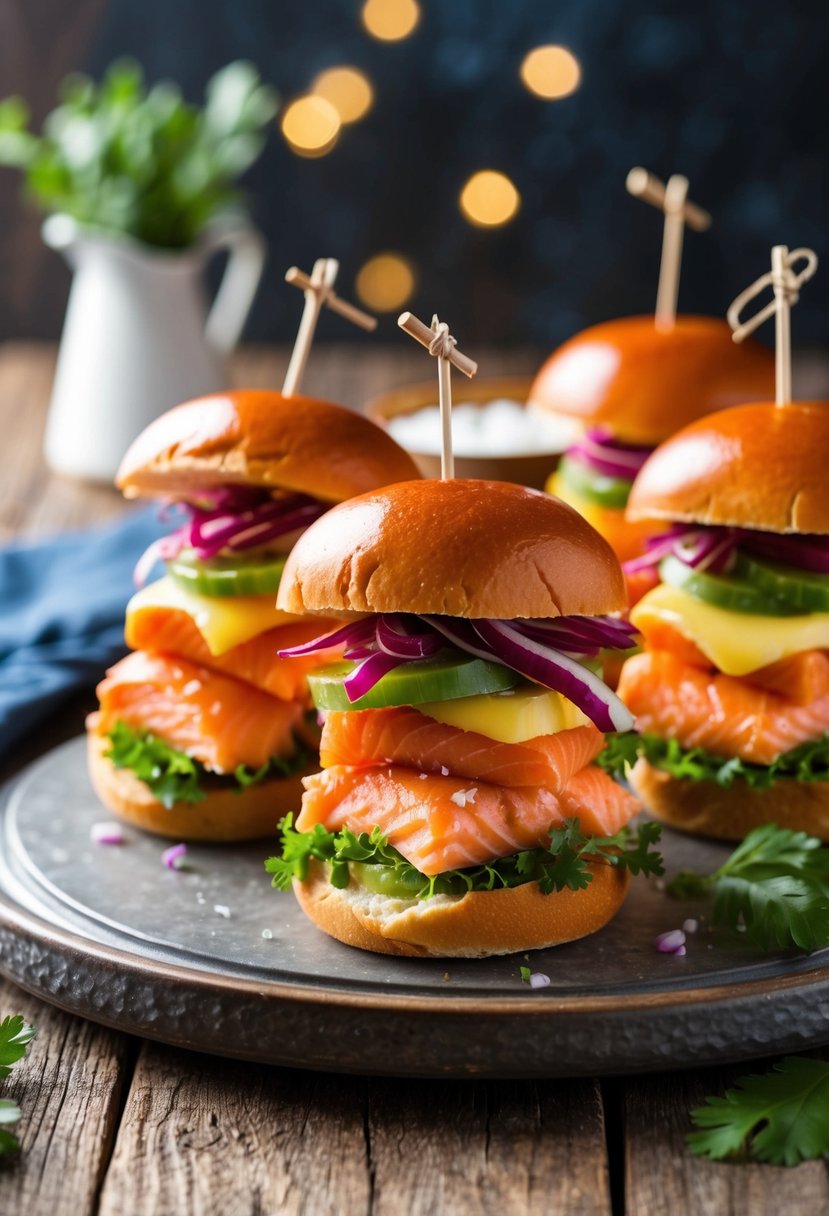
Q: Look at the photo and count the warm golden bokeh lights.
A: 6